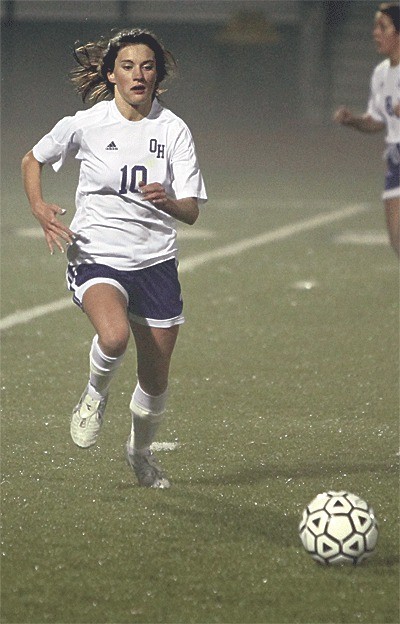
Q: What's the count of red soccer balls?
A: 0